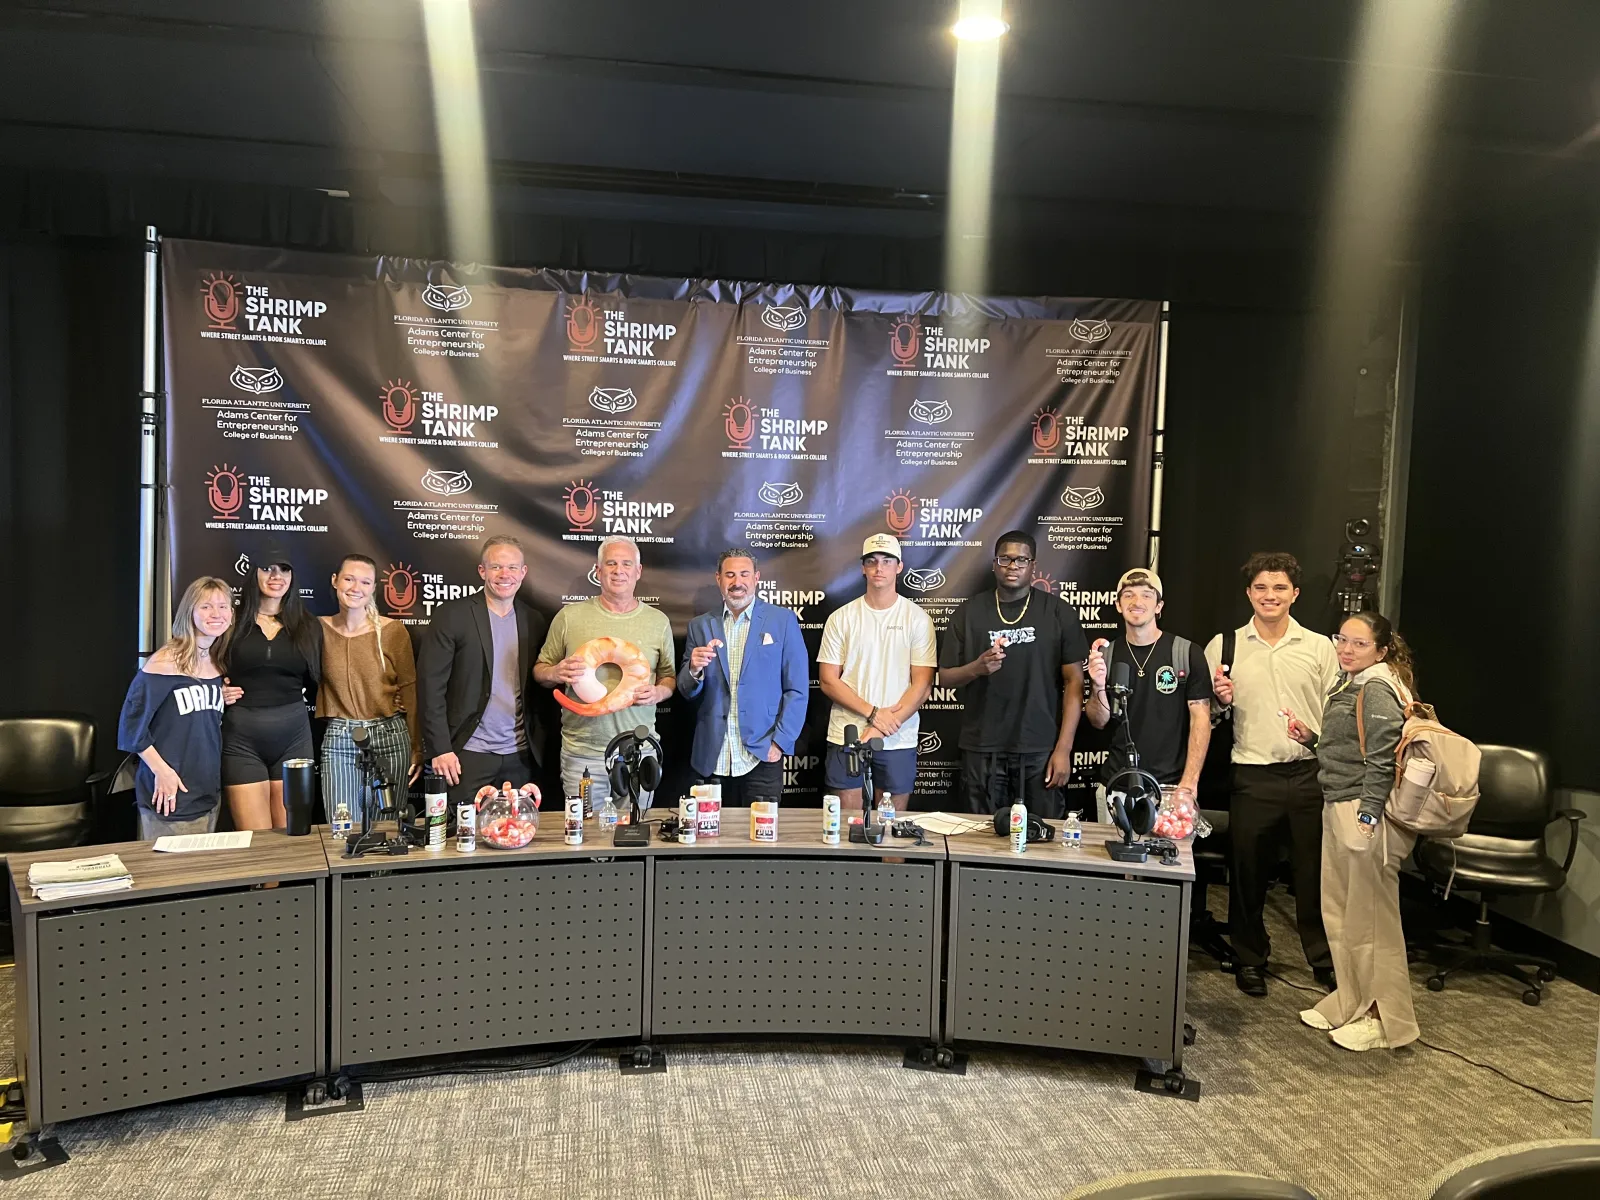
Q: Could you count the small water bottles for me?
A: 4